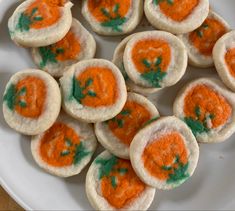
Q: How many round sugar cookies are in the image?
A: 15